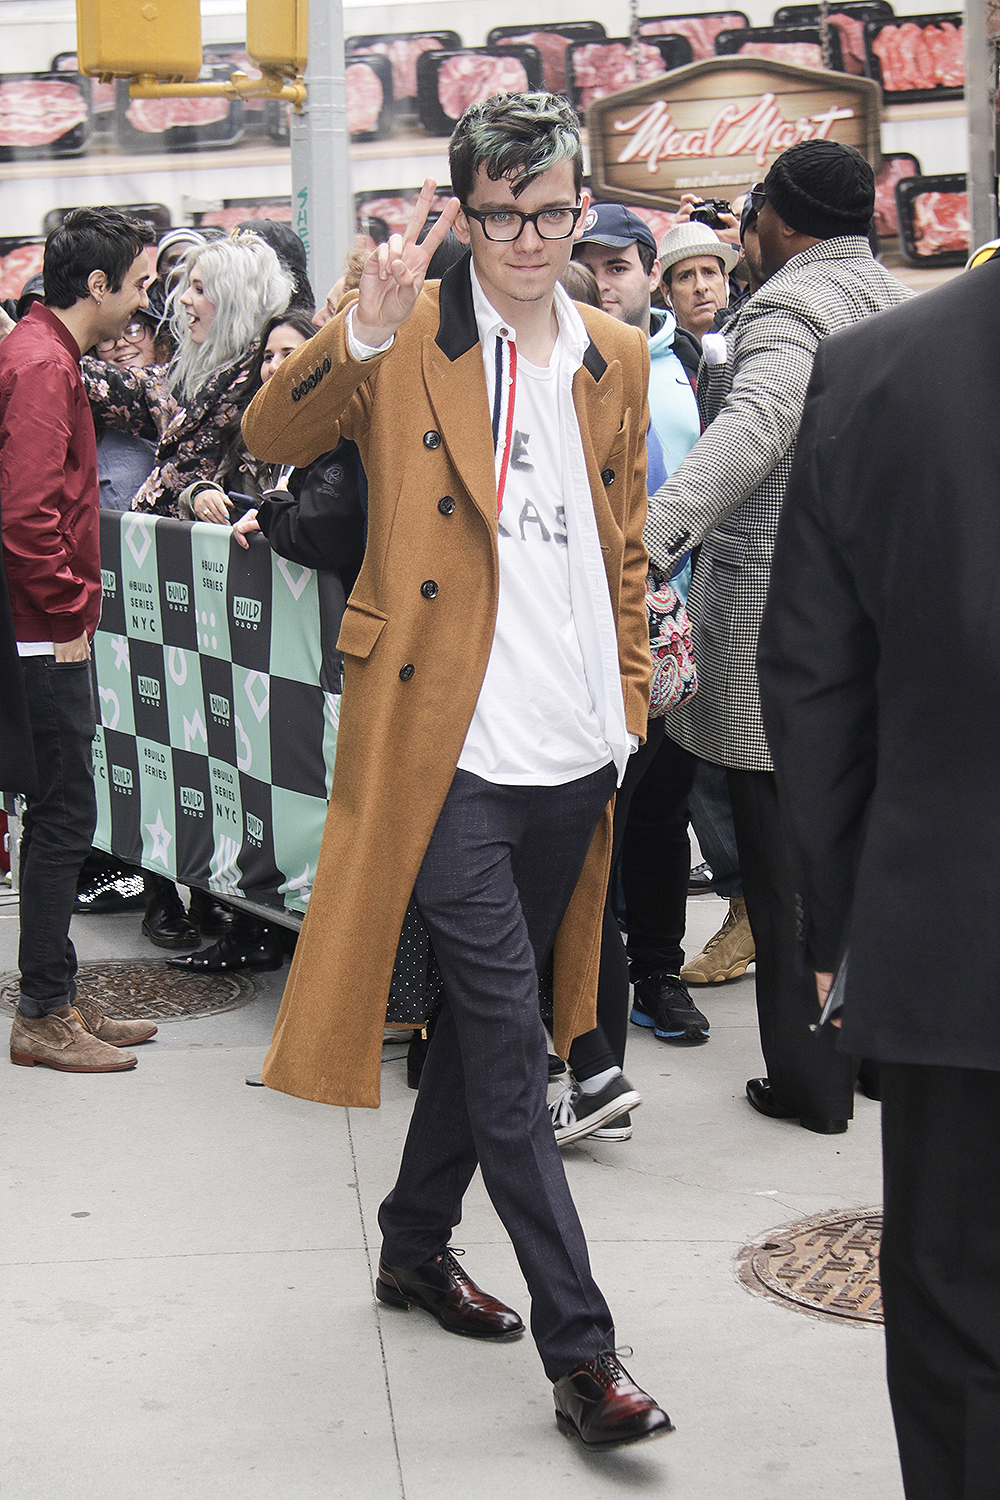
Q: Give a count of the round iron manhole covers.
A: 2